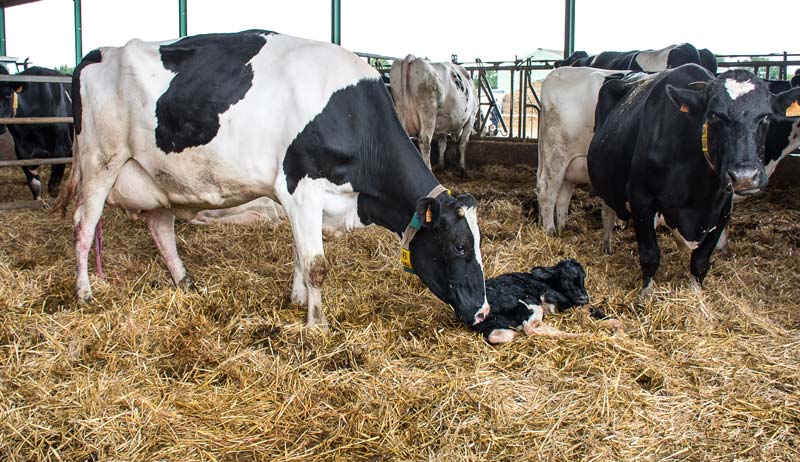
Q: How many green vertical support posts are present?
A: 5